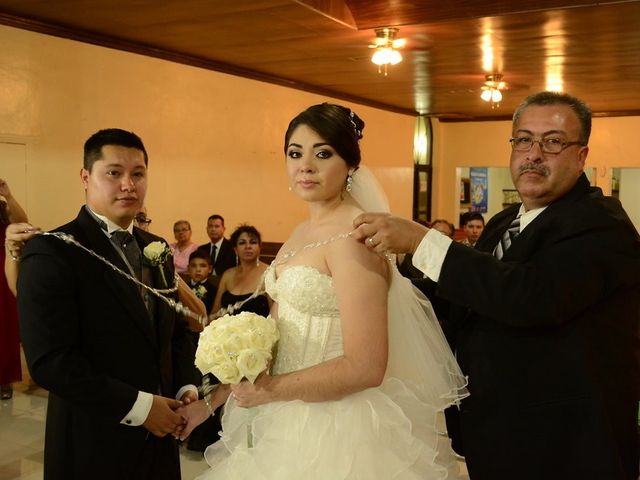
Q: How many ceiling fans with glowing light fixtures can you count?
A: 2